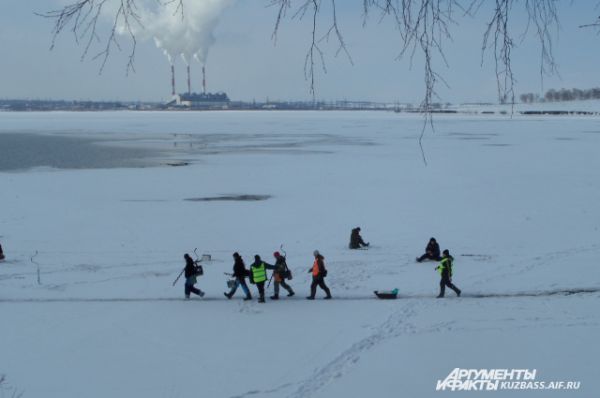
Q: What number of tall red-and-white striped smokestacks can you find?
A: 3